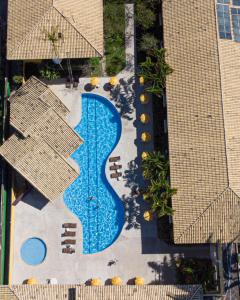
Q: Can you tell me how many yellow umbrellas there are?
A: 14